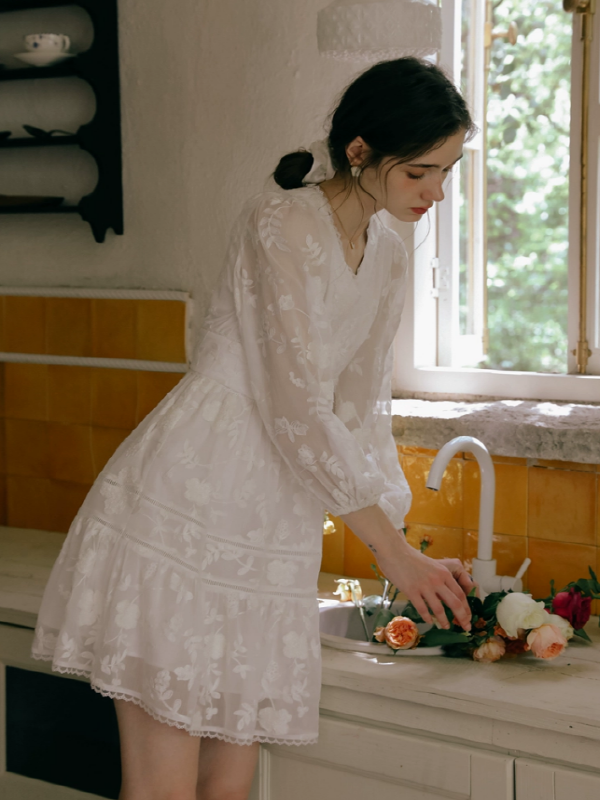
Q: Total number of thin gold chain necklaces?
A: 1